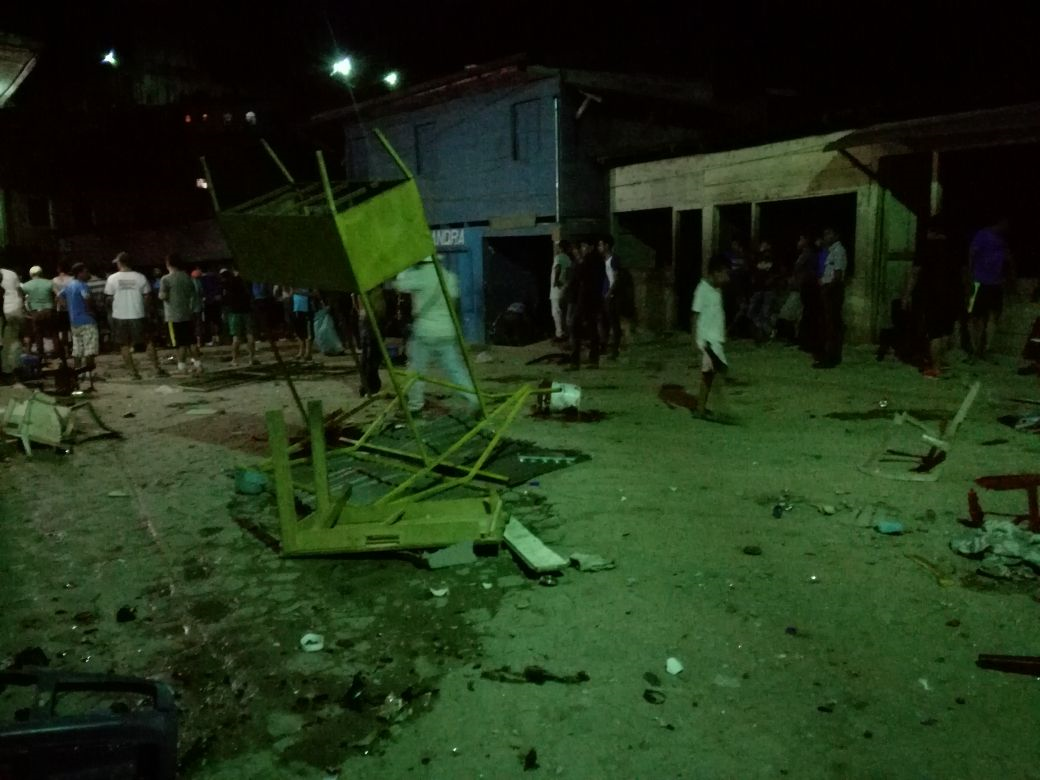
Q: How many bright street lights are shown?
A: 3